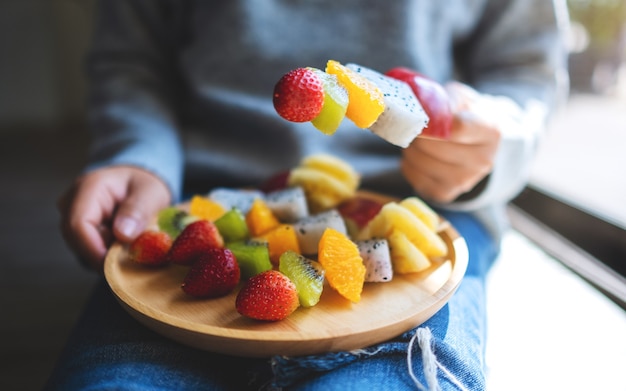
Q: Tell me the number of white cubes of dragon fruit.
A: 5